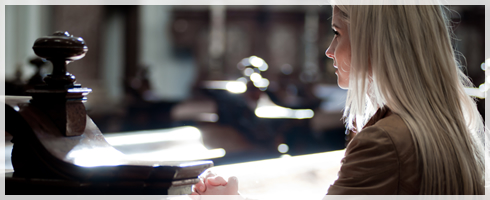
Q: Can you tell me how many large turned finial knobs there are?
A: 1